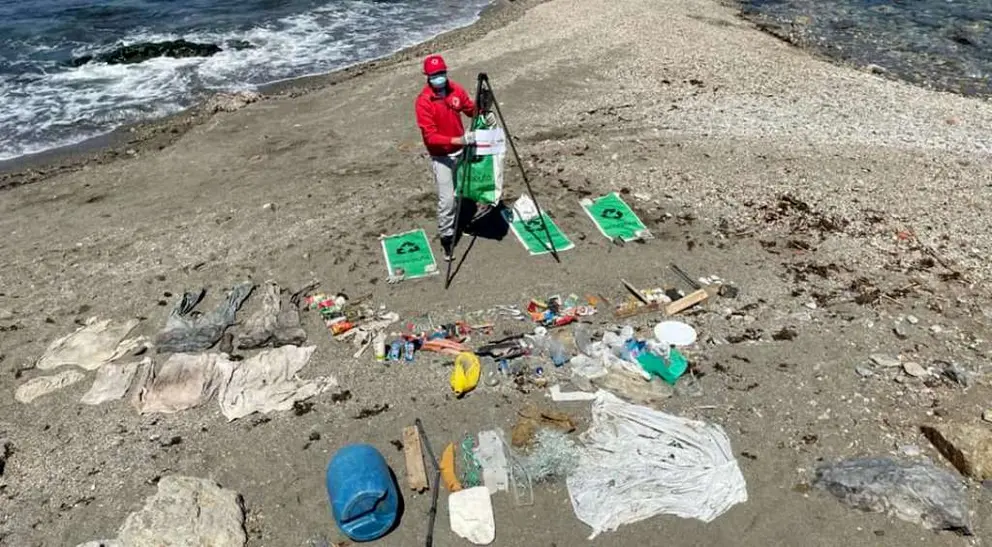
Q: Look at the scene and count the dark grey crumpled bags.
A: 2